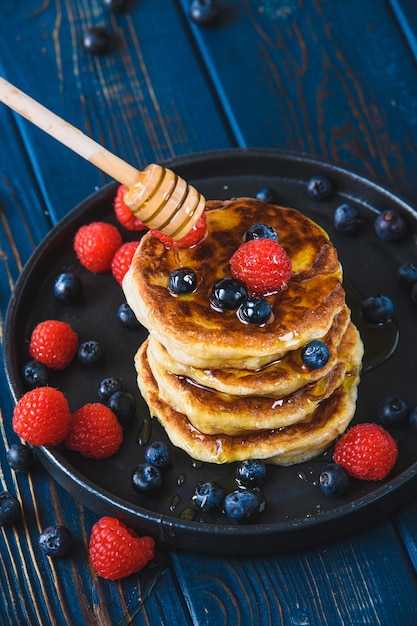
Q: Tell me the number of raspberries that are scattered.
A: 10